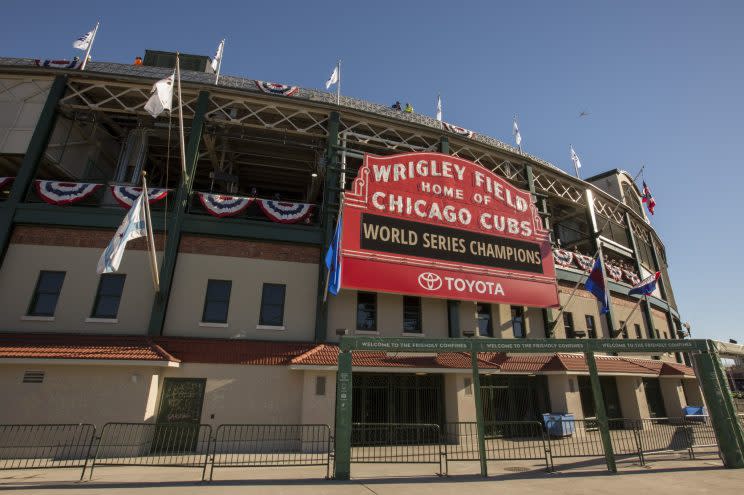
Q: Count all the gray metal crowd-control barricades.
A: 8